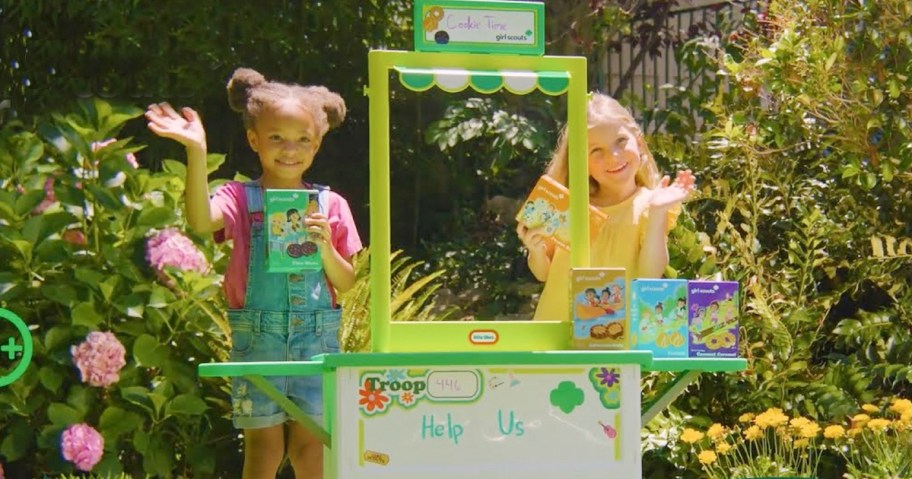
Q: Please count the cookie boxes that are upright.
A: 4